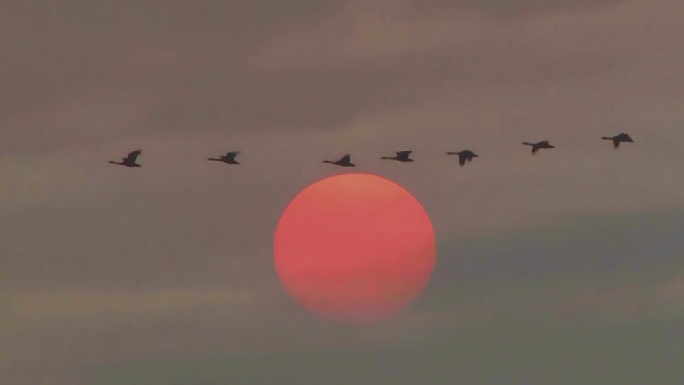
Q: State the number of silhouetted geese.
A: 7